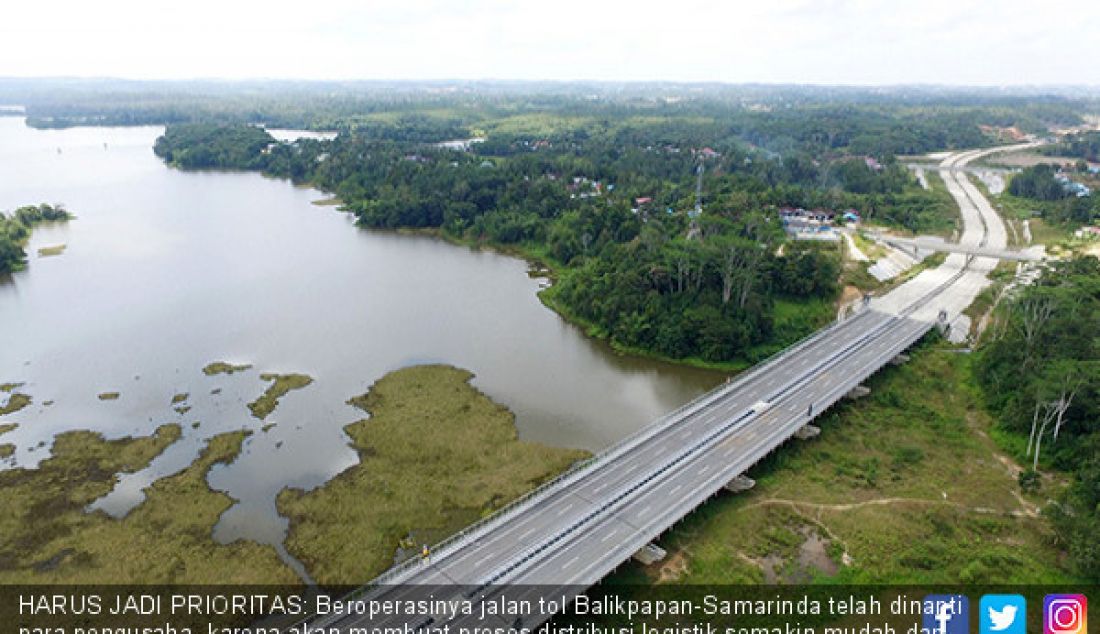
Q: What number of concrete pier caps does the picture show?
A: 5